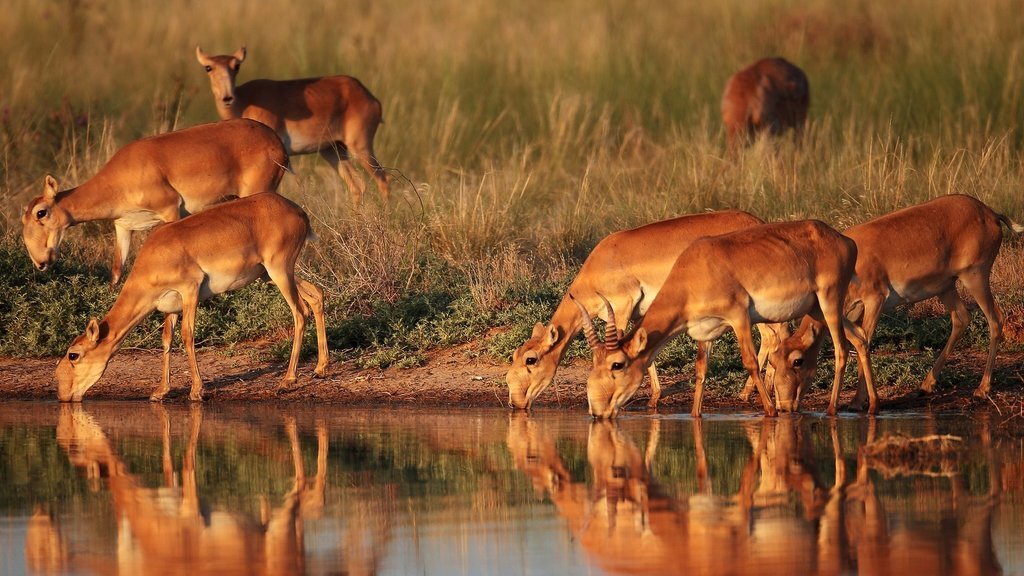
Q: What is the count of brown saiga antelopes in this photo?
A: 7